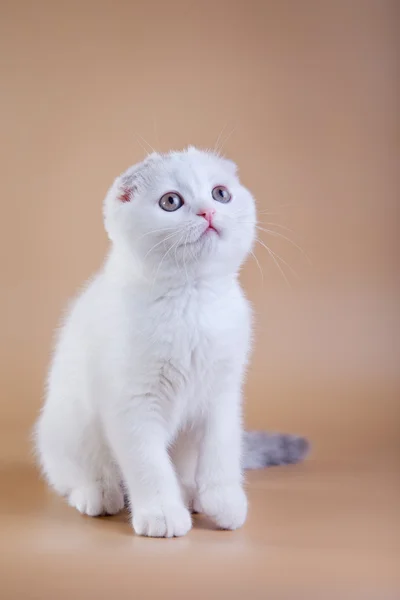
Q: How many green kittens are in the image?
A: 0